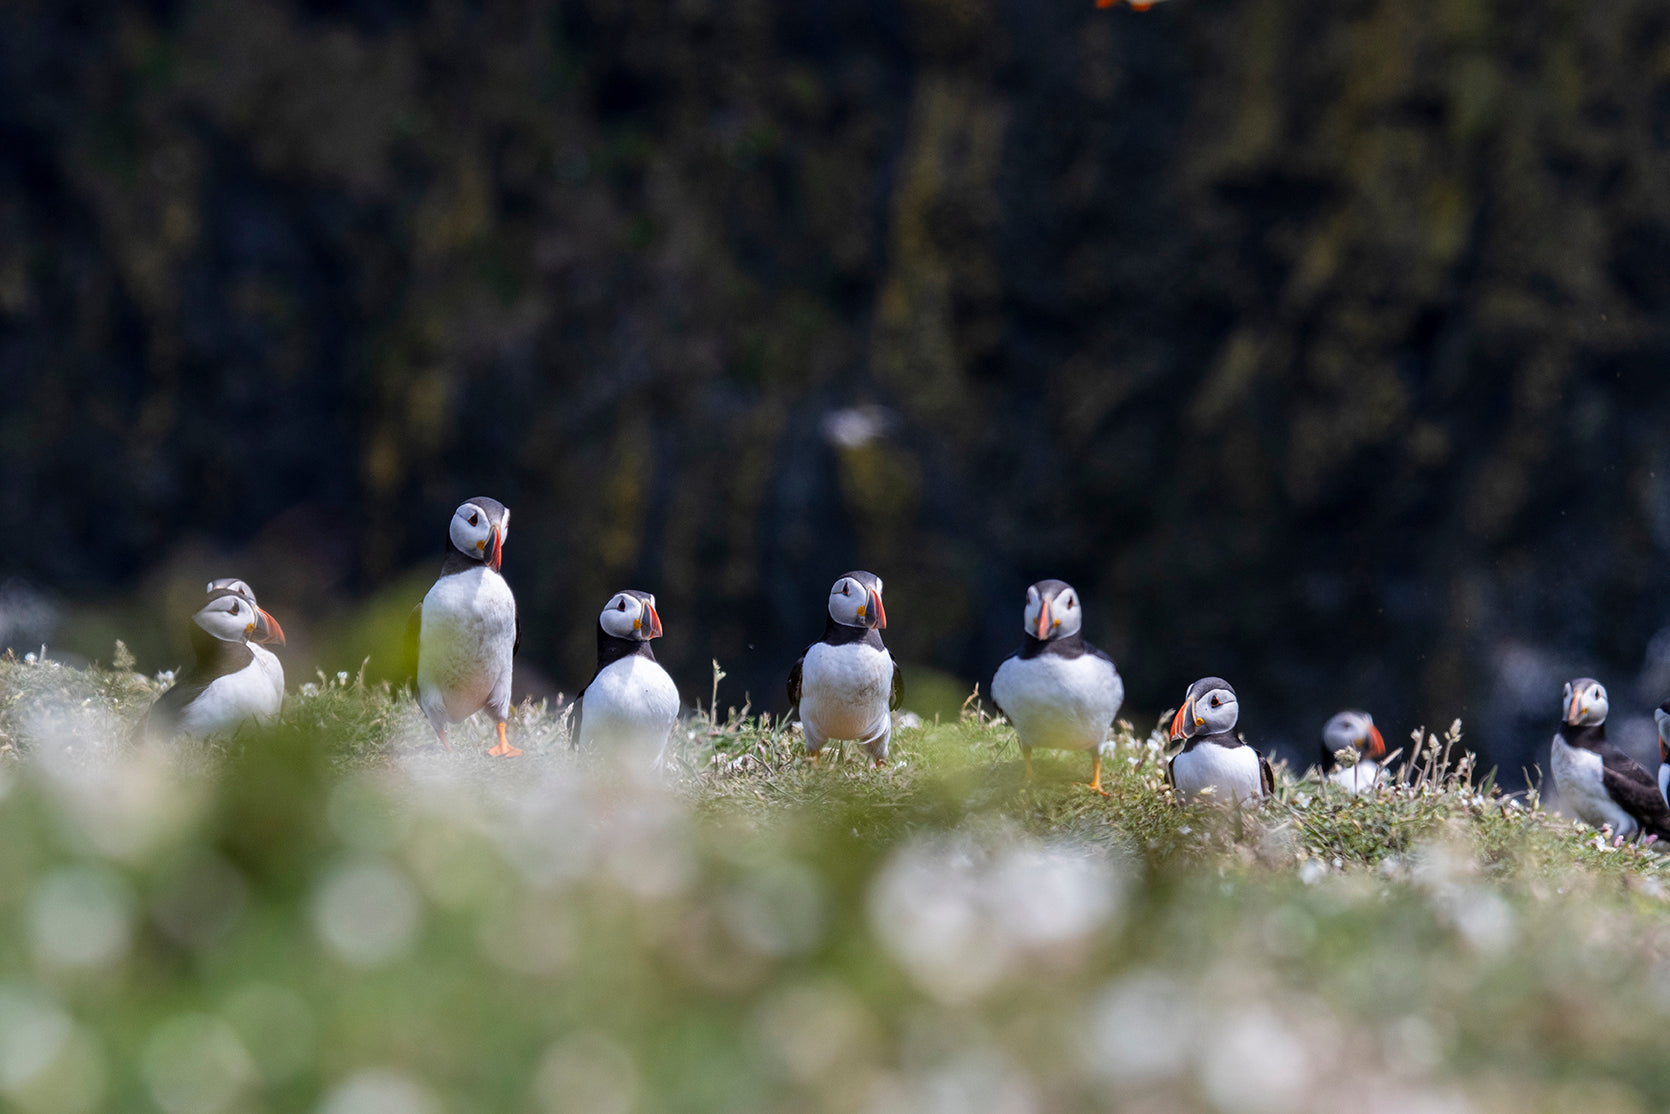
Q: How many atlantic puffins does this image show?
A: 10